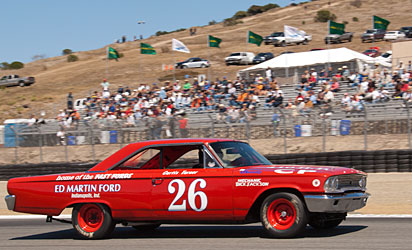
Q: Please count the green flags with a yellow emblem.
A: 6